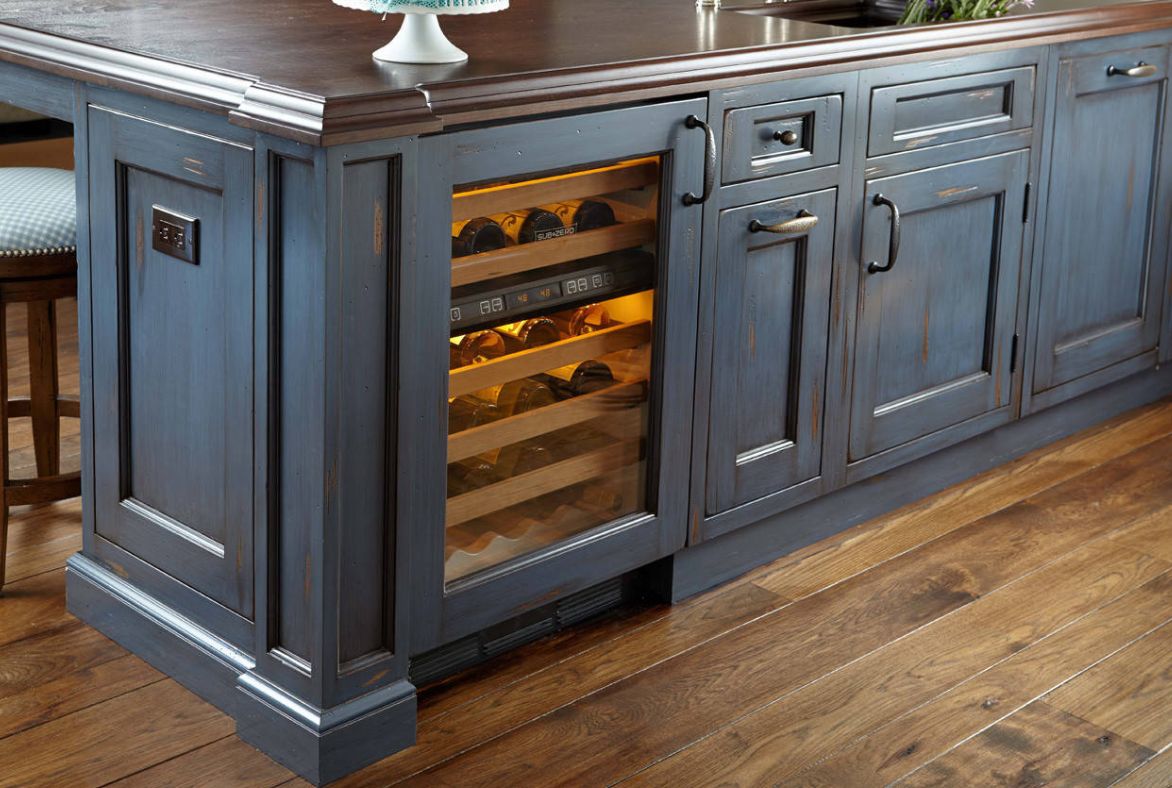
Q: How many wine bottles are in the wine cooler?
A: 11